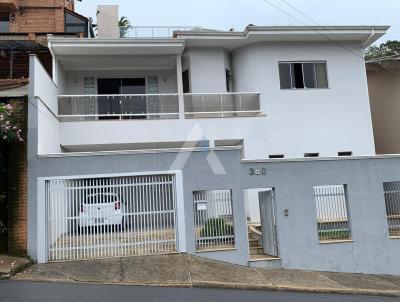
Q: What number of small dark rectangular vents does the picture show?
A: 3